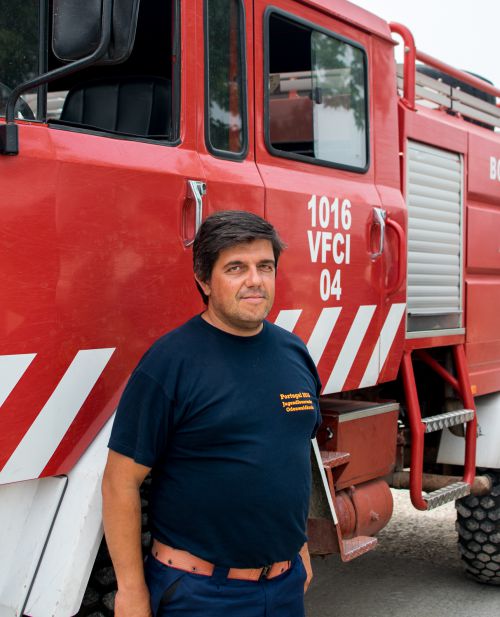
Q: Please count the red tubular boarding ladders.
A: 1